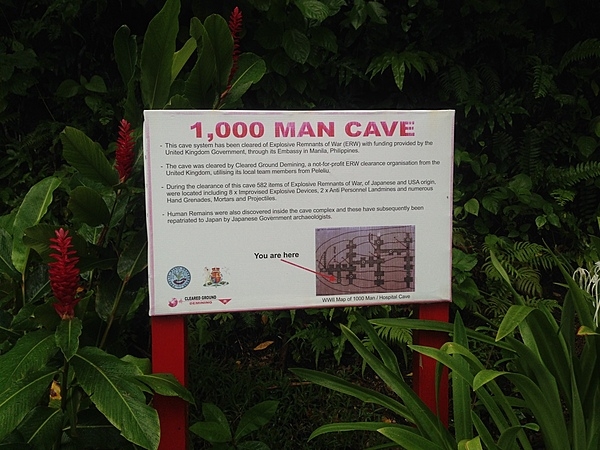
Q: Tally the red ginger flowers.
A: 3